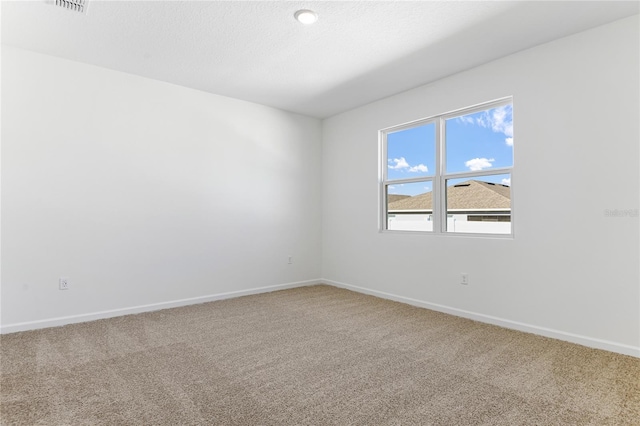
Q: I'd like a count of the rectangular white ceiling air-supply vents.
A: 1